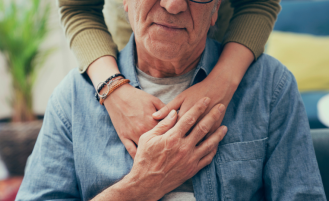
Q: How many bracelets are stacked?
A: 3